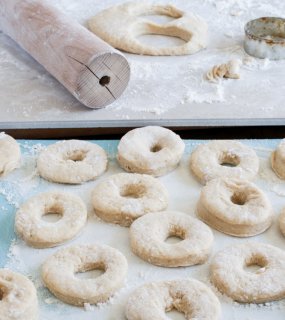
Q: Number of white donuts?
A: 14